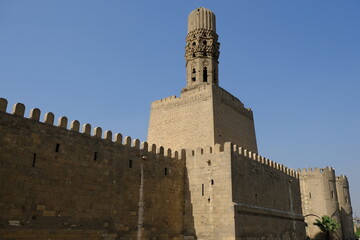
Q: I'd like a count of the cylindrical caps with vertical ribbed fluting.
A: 1